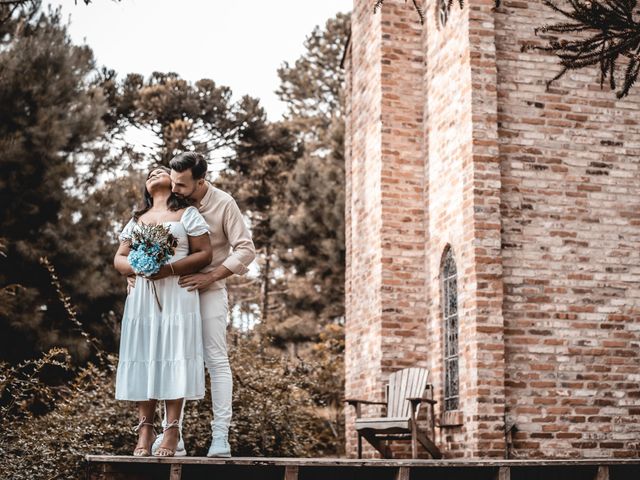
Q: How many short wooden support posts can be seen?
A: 5